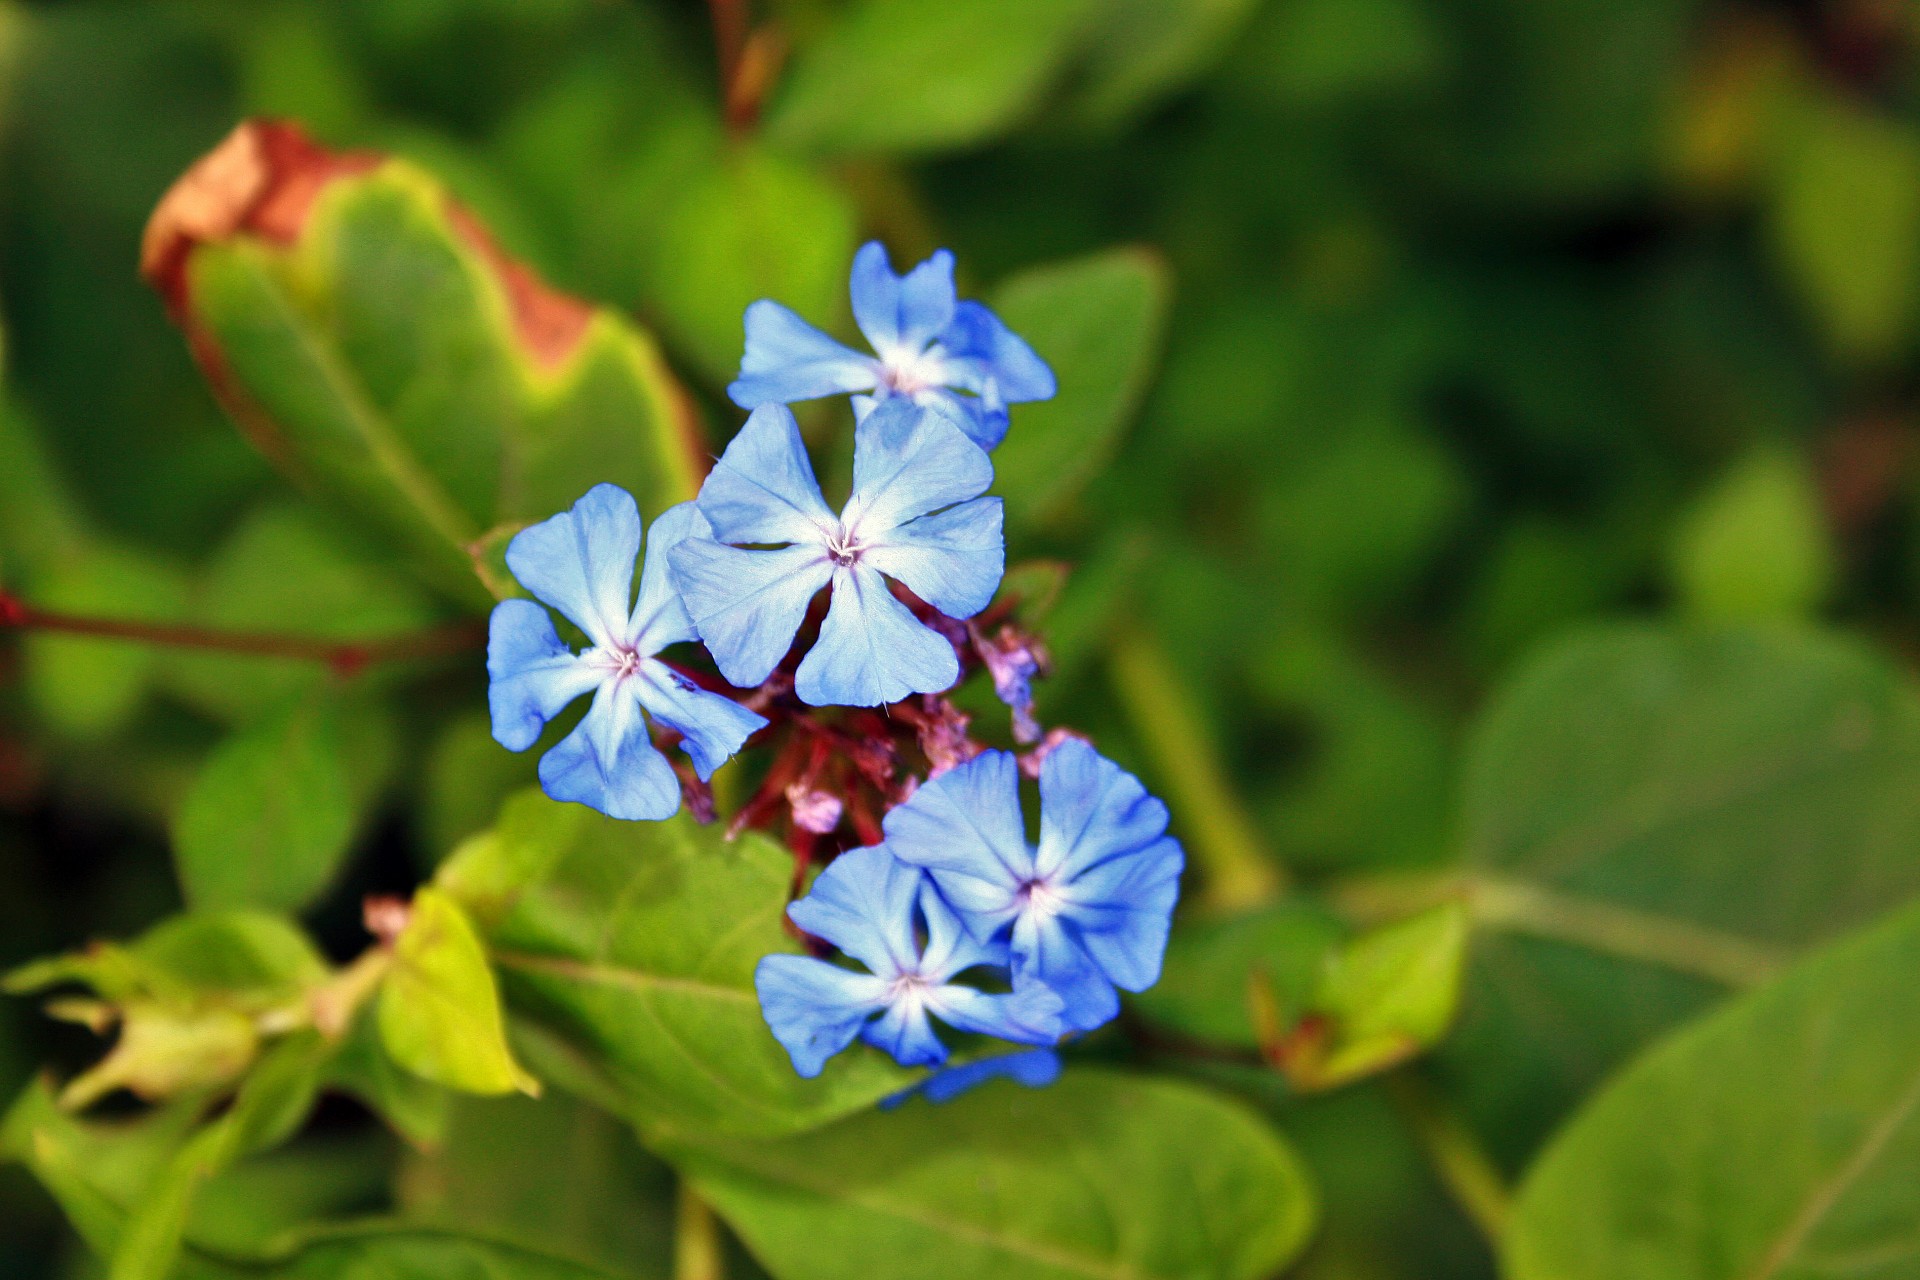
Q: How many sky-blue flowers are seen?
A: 5